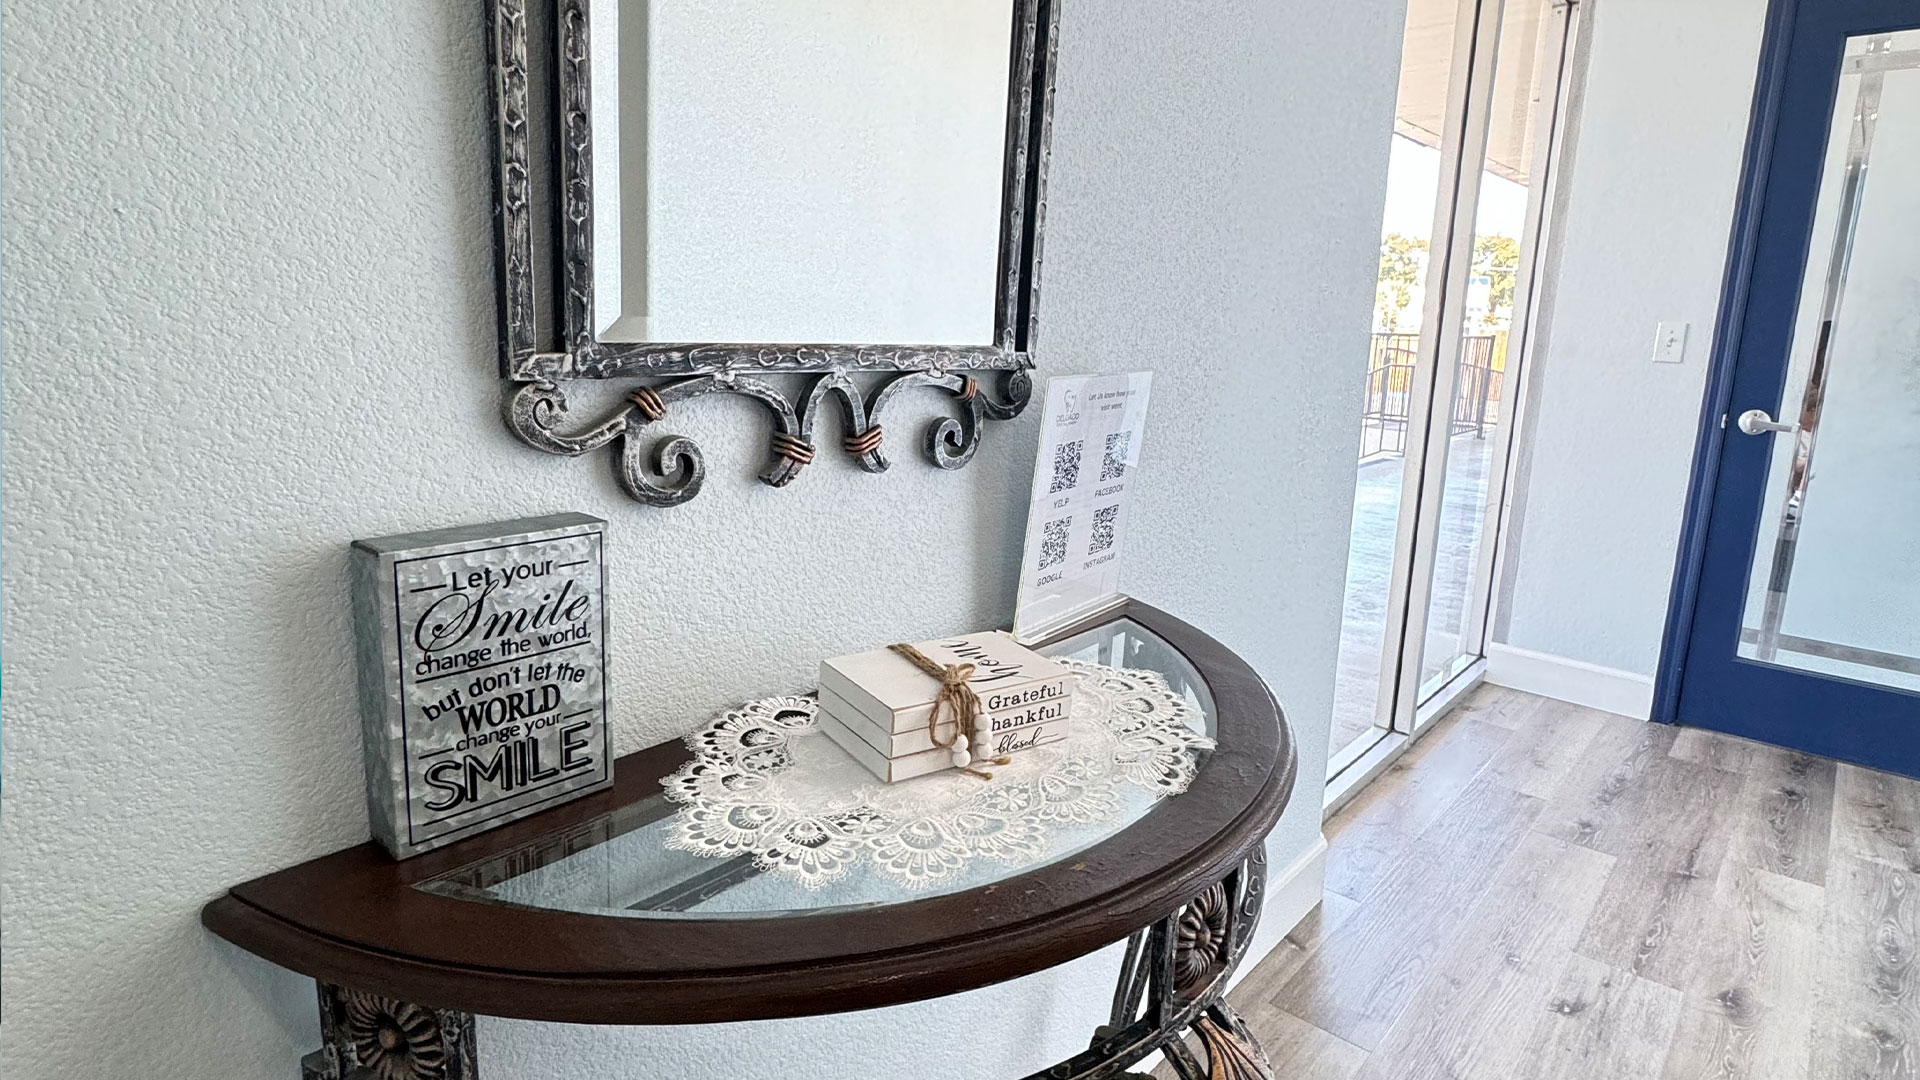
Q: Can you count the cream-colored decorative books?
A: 3